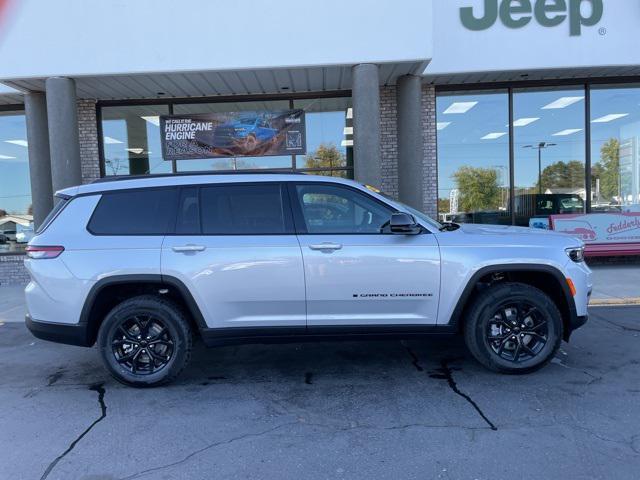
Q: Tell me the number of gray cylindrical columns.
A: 4